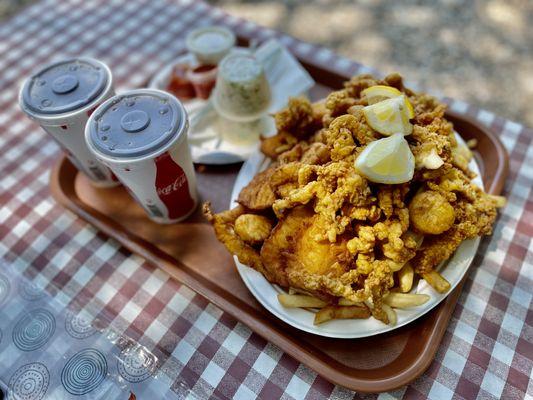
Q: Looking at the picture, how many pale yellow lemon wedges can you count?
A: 3